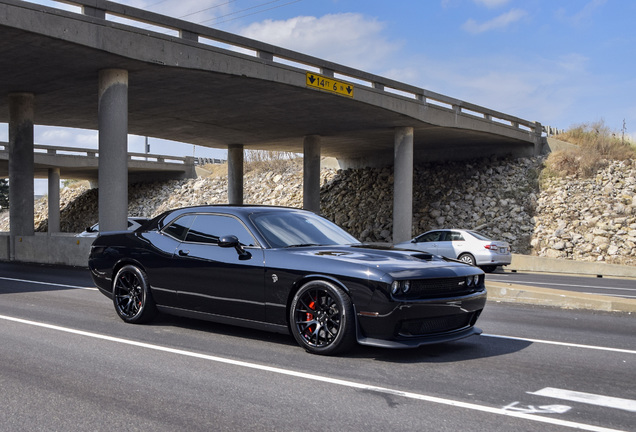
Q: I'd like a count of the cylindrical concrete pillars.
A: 6